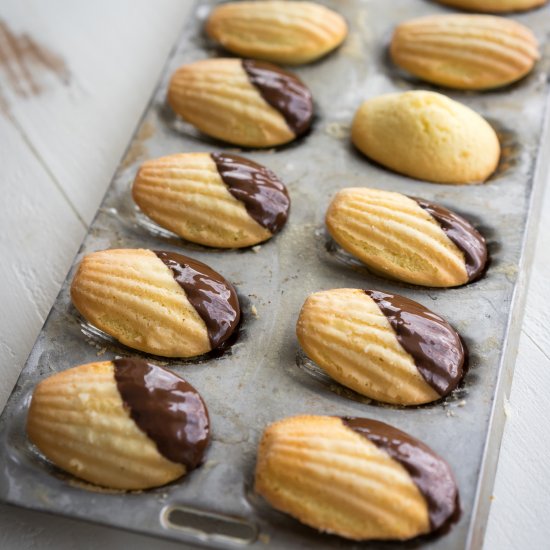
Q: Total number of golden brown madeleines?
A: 11